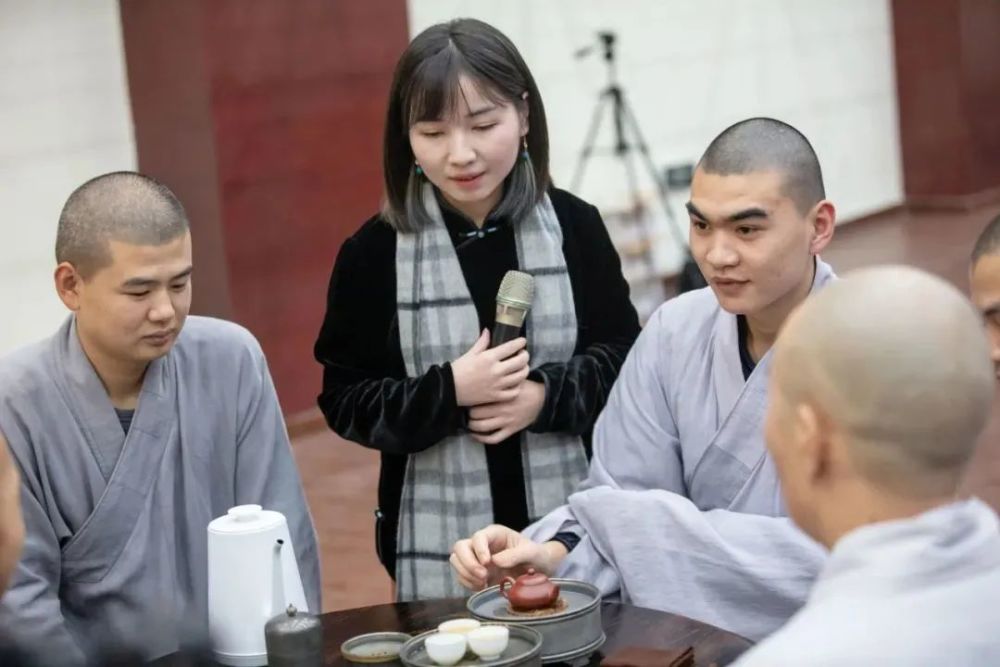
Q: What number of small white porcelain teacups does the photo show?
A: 3